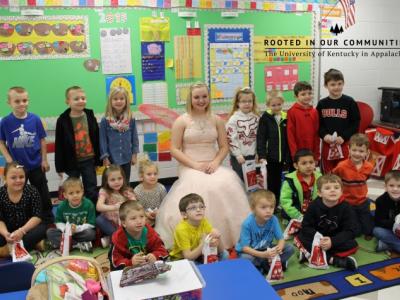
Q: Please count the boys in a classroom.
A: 12